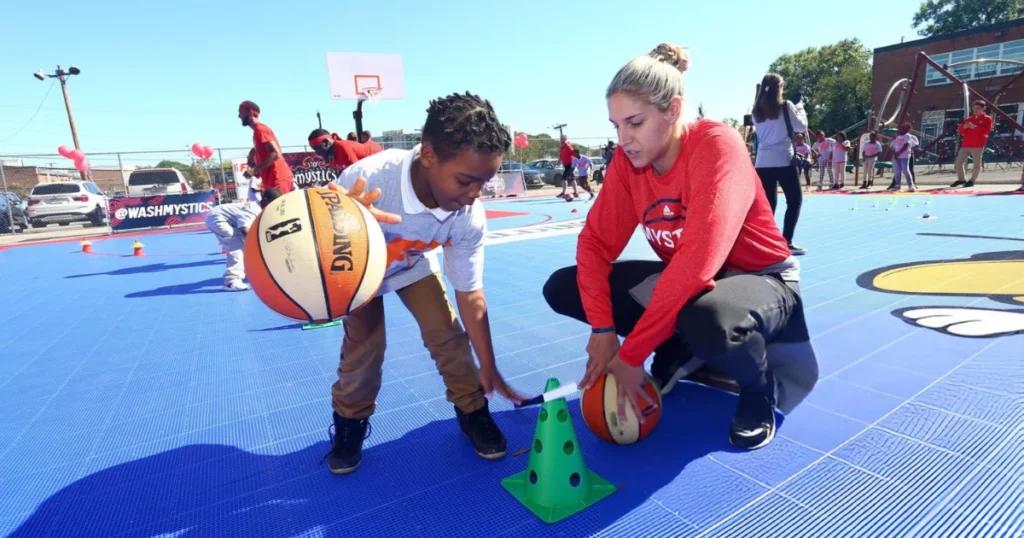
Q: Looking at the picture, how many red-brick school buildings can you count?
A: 1